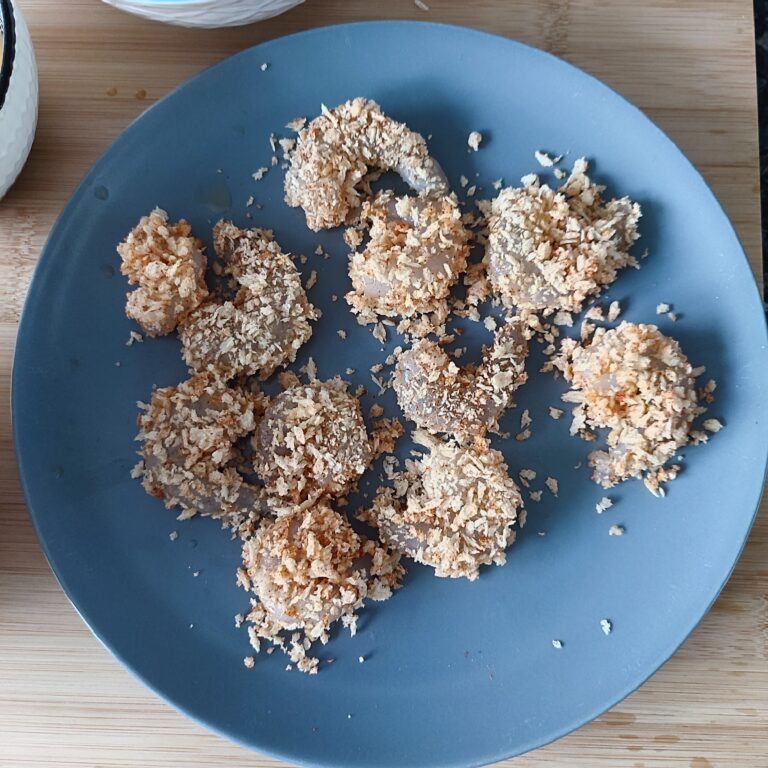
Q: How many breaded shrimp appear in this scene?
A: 11